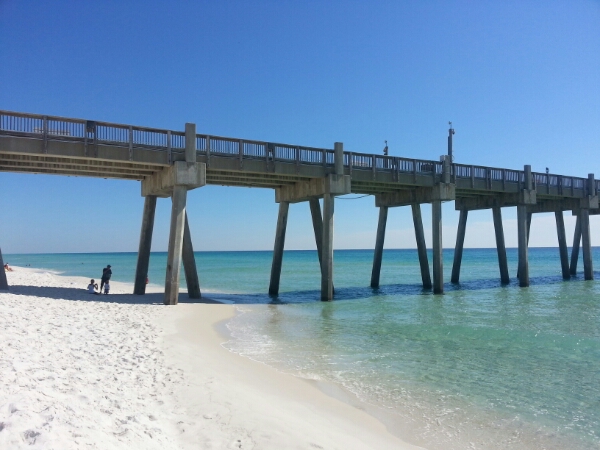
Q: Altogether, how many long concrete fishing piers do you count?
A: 1